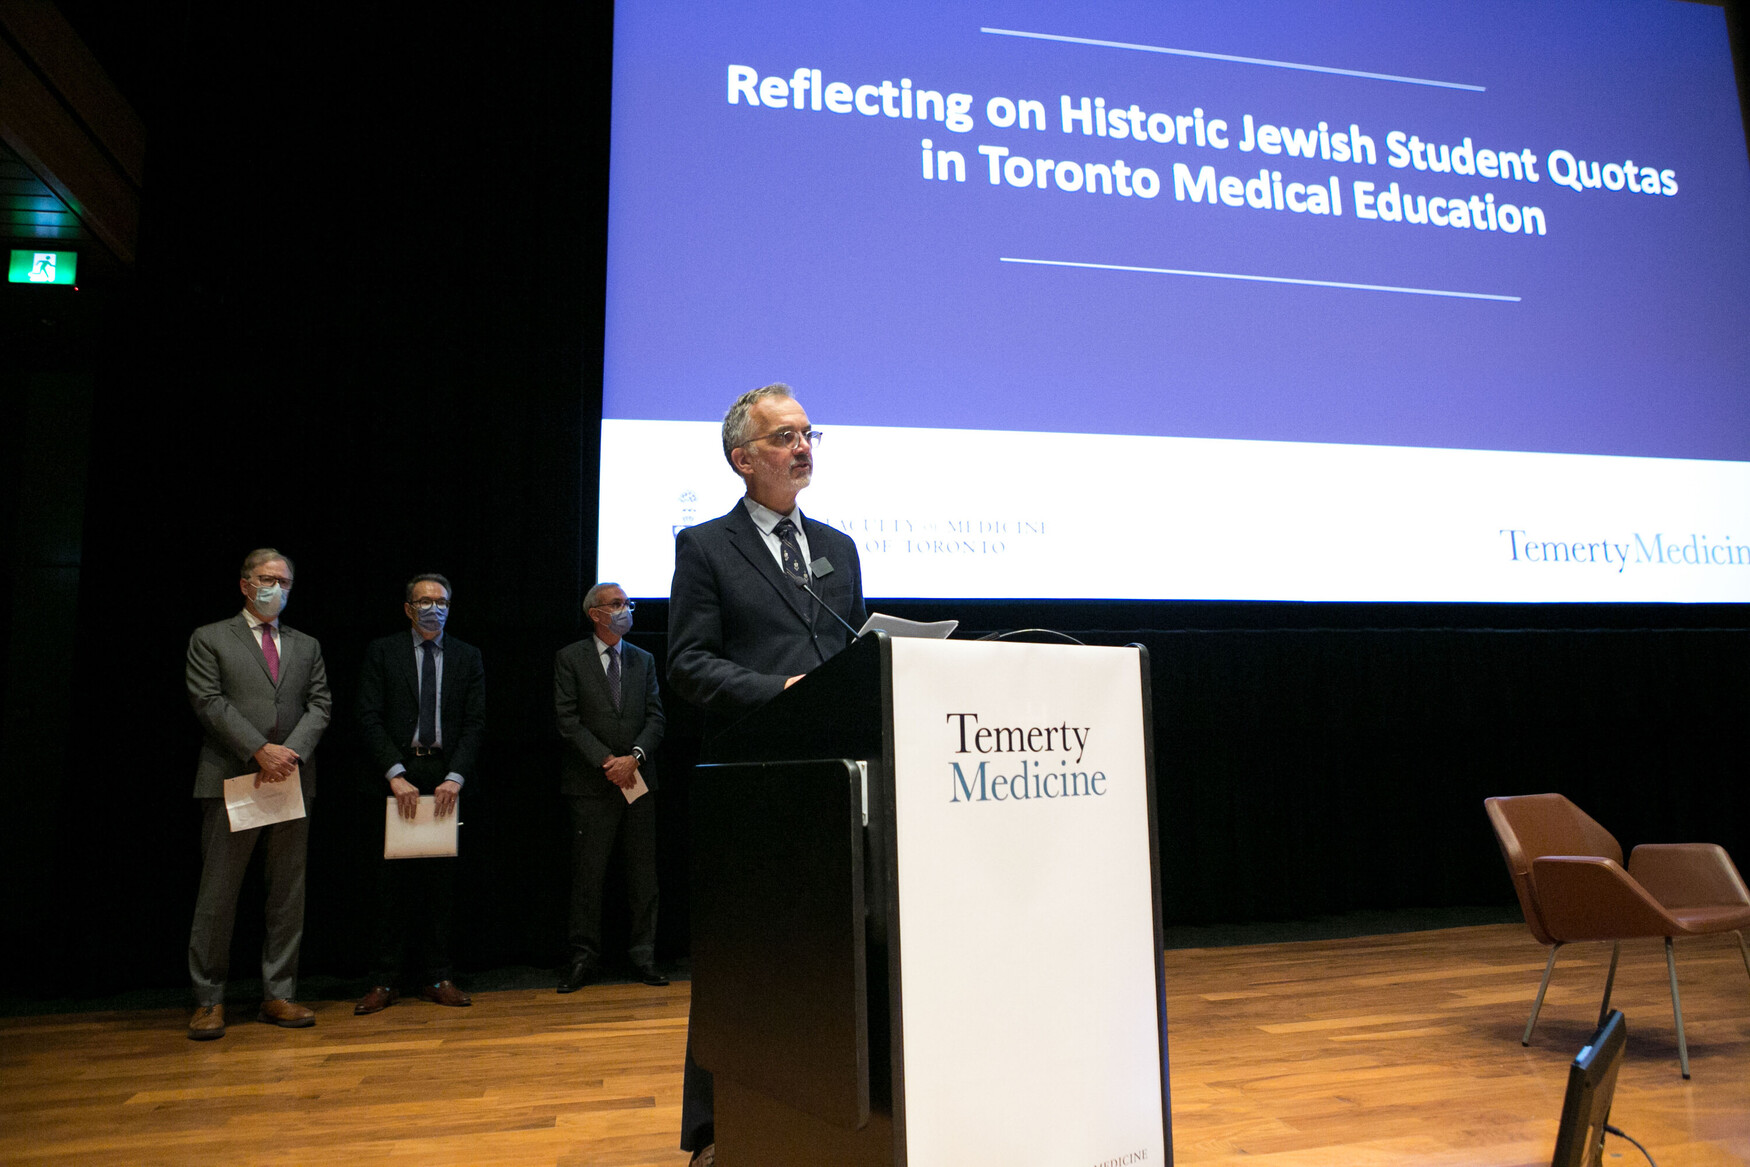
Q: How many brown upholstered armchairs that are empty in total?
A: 1